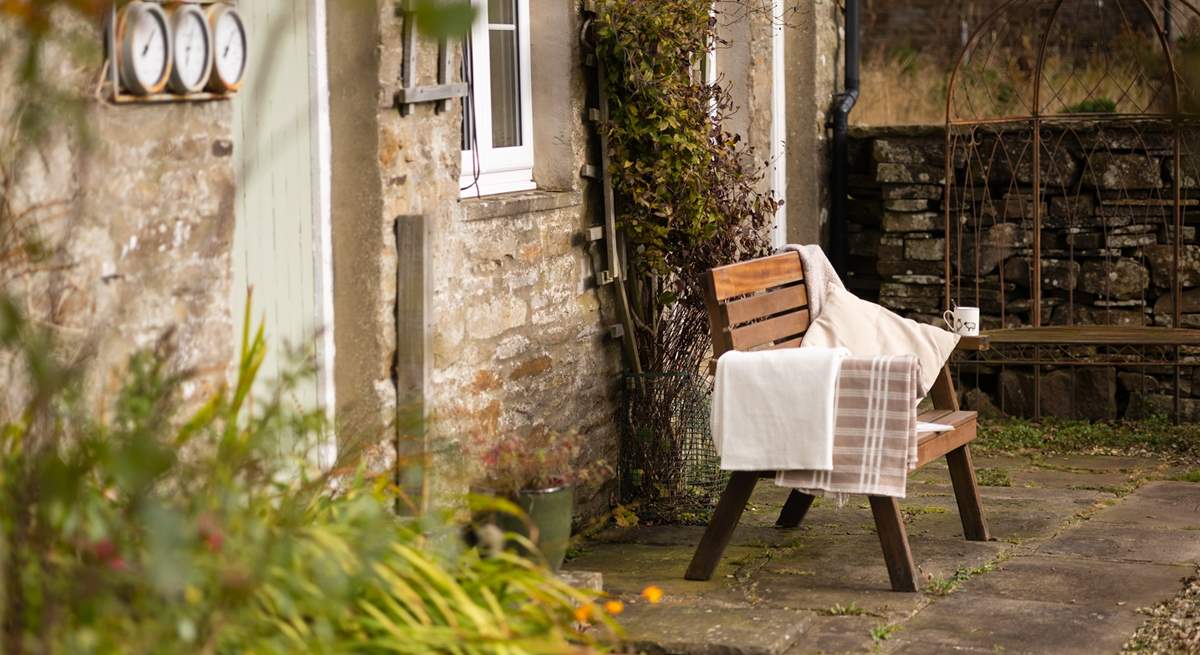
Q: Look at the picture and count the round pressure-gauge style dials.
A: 3